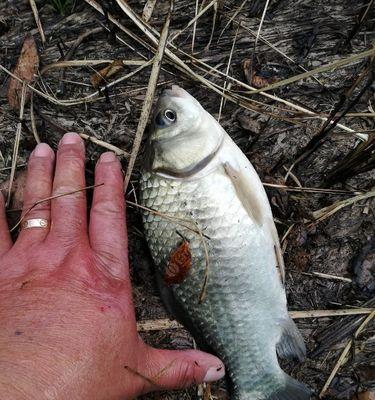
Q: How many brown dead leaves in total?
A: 4